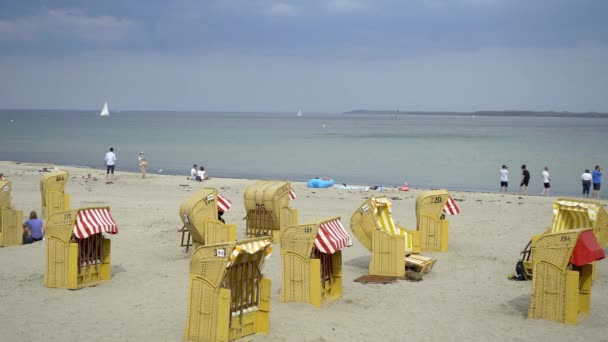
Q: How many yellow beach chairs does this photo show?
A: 11